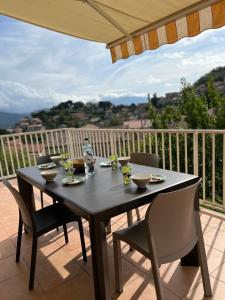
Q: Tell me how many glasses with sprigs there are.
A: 4